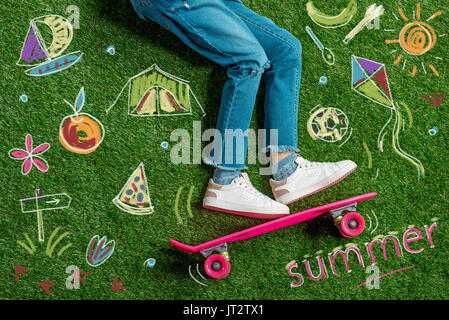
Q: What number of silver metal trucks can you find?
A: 2